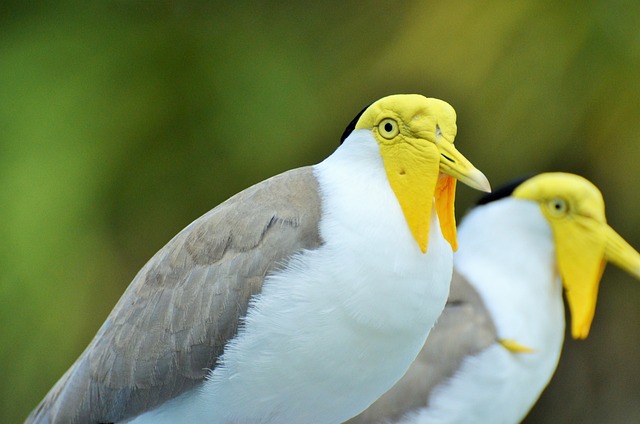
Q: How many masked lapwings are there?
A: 2